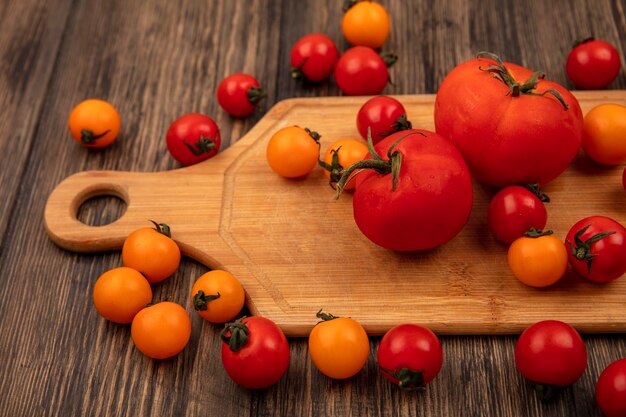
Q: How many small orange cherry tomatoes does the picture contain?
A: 11